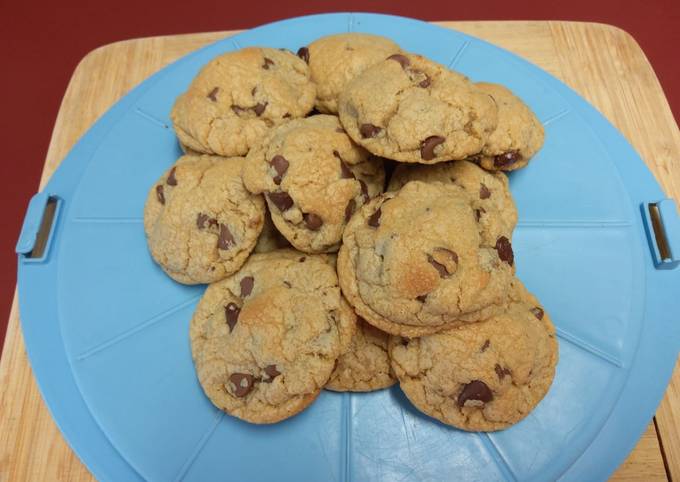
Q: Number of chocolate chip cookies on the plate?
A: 11